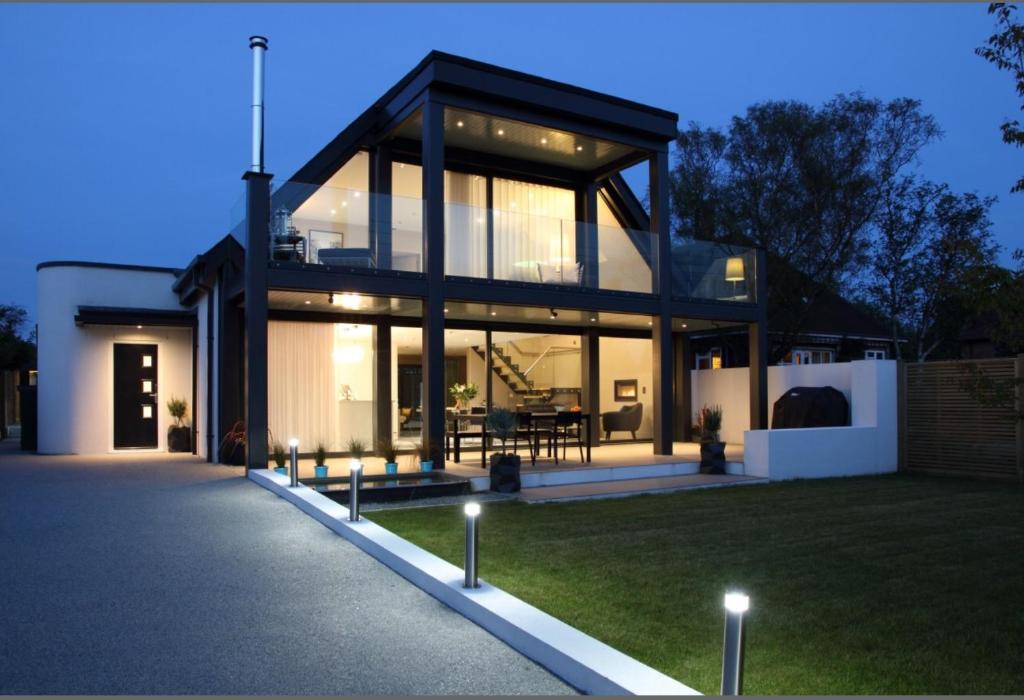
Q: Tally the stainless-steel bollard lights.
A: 4